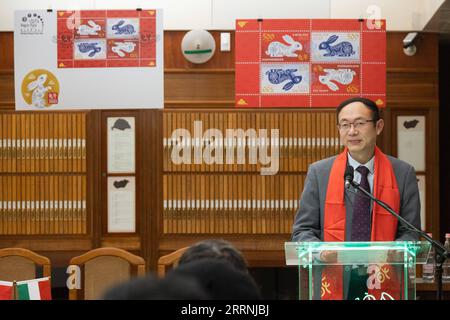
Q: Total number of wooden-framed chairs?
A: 3